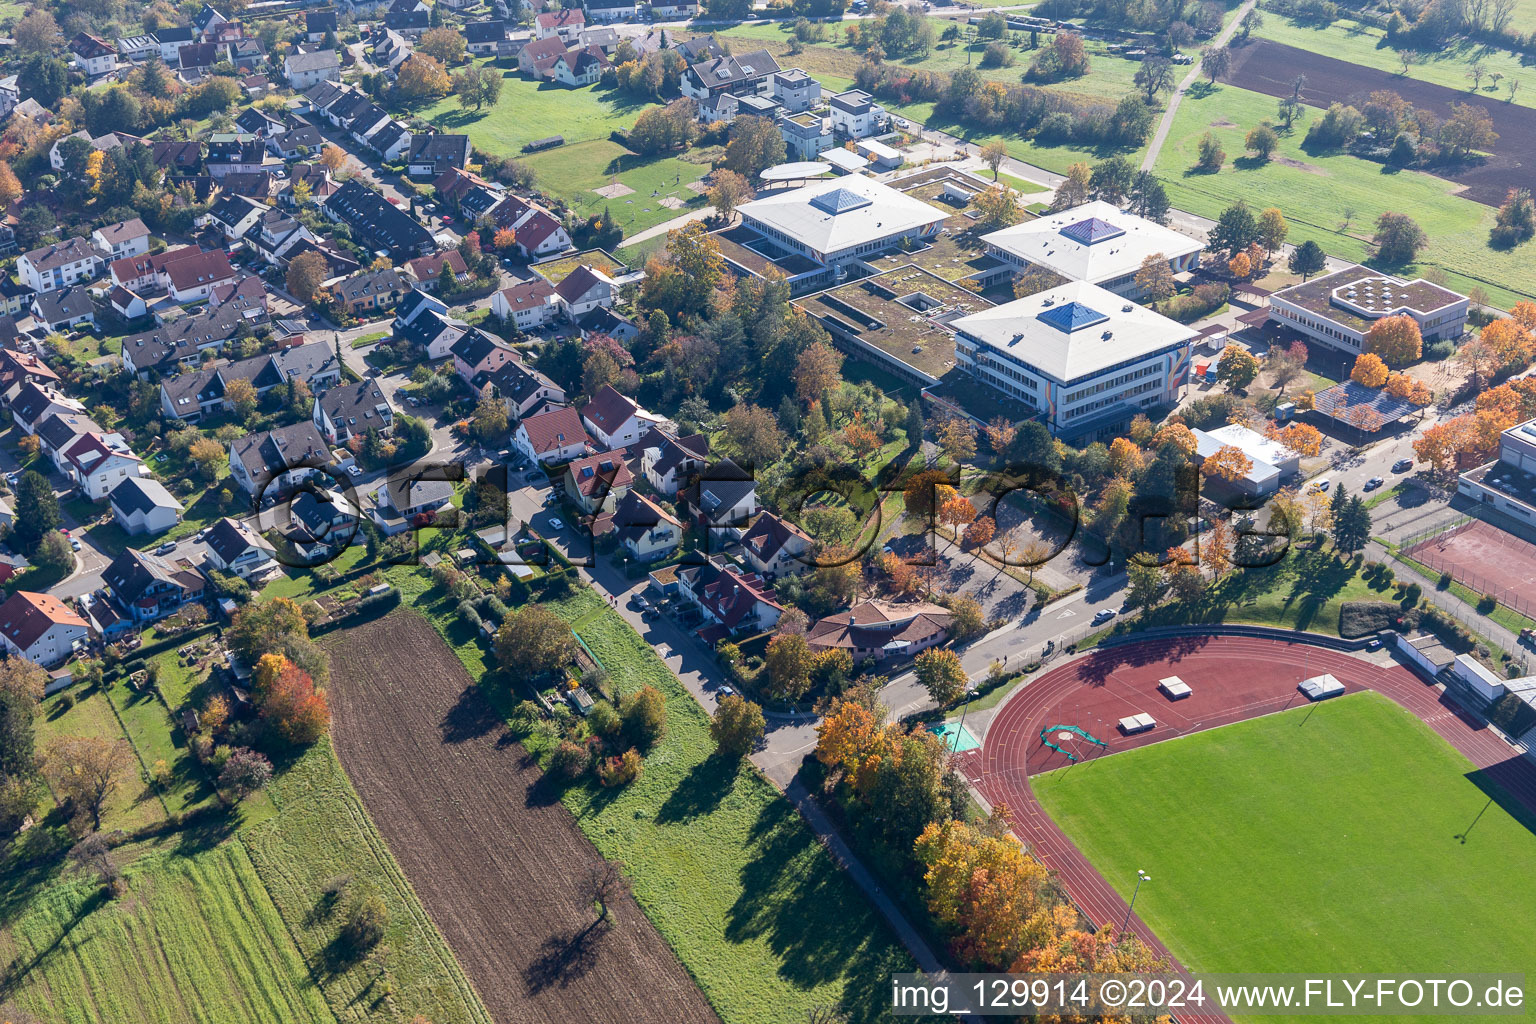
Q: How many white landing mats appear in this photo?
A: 3